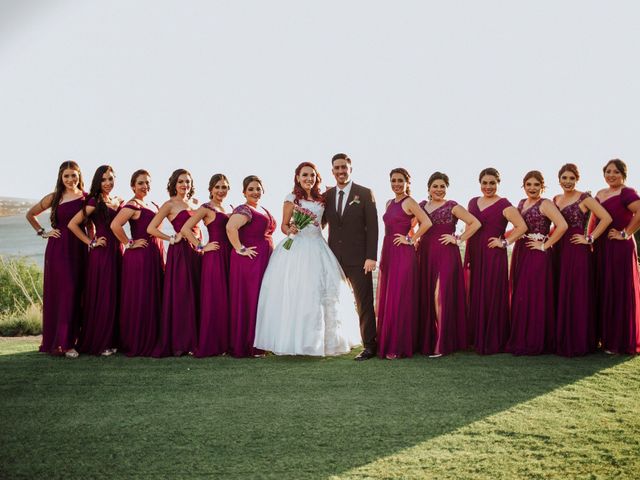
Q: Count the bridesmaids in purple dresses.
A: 12